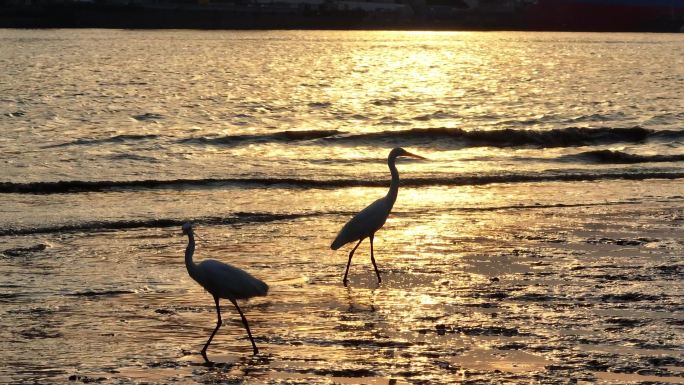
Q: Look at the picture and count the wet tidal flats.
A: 1